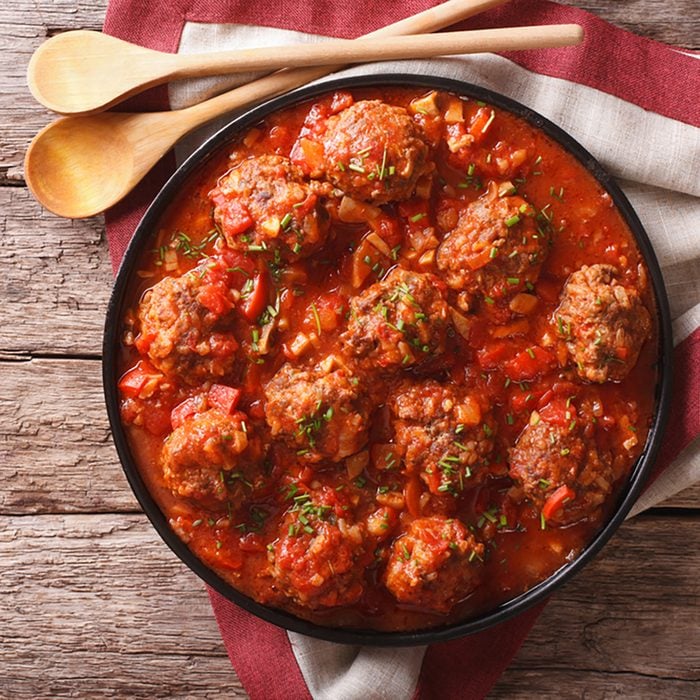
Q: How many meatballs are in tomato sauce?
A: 12